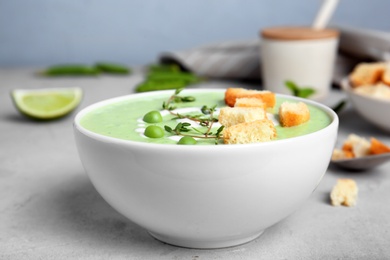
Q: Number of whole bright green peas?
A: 3